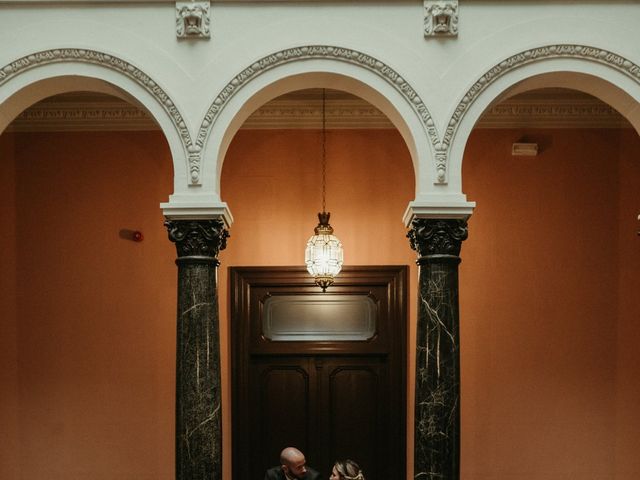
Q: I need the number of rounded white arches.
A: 3